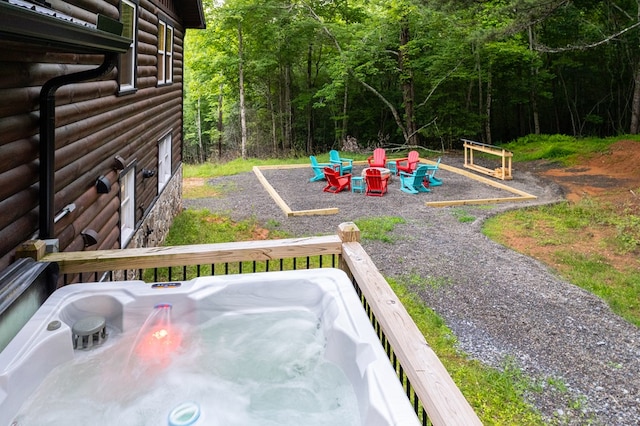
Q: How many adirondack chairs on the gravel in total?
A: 8